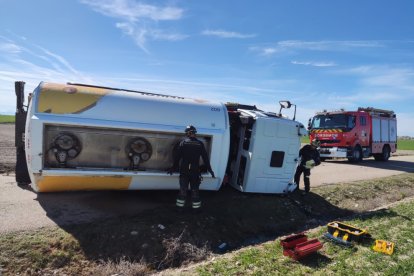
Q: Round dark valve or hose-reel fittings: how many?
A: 2